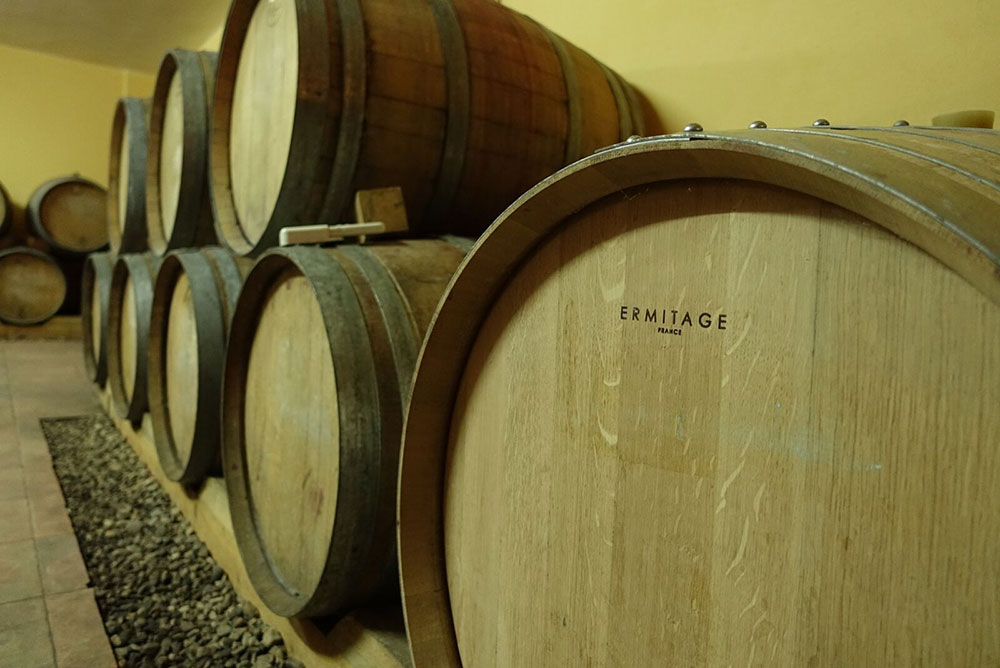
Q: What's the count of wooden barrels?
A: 11